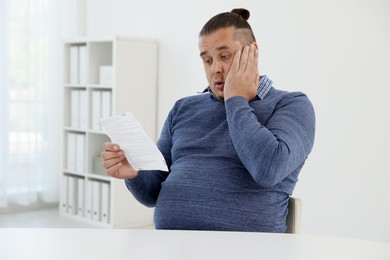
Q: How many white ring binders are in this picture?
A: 14